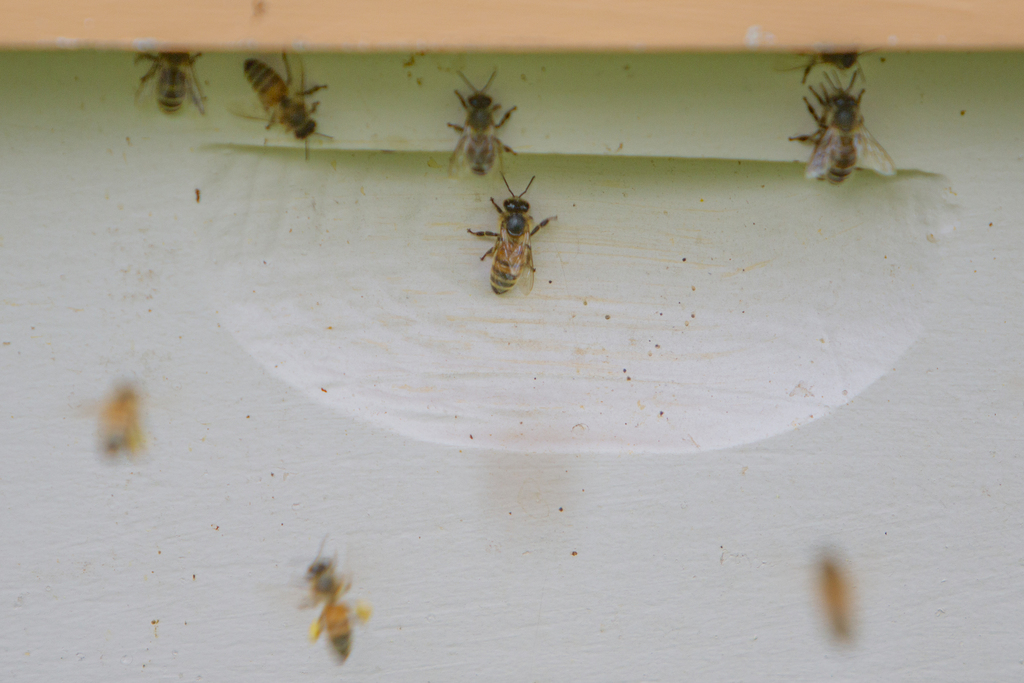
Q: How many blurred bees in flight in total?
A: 3